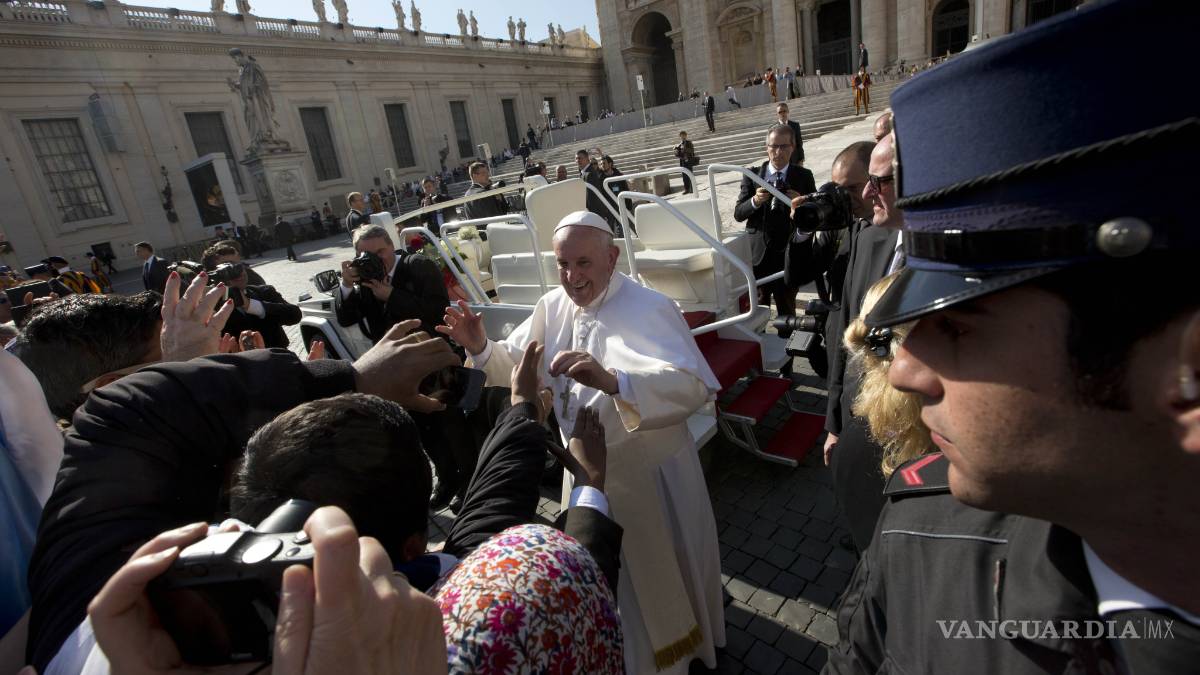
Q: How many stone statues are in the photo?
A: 13